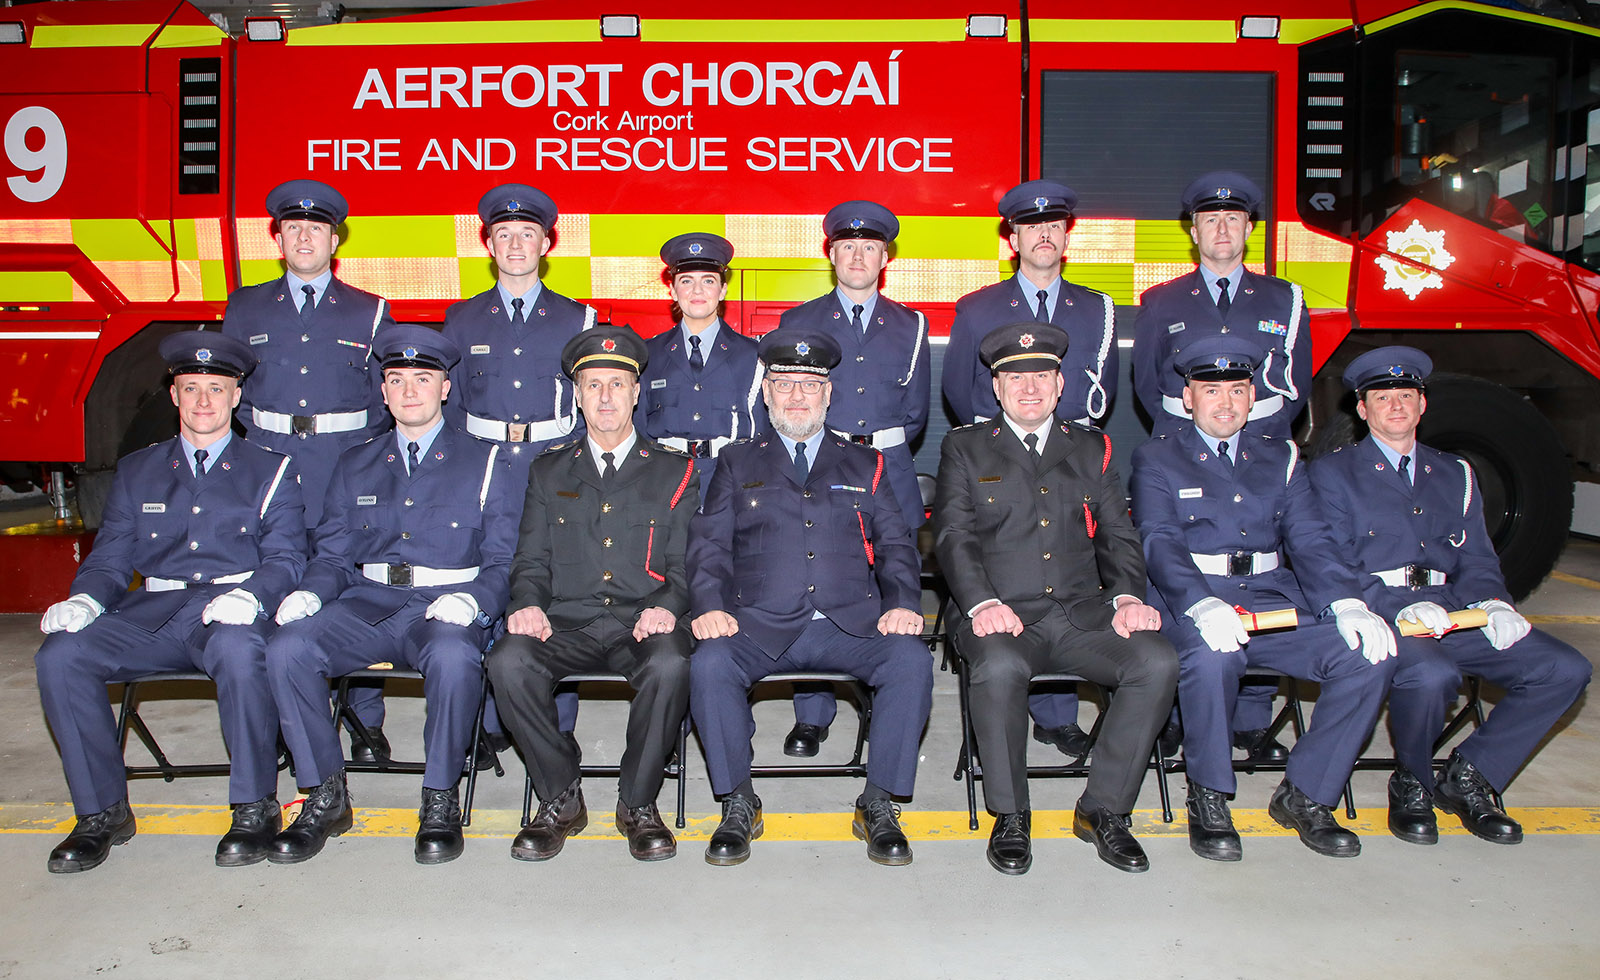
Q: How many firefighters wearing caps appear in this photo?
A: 13